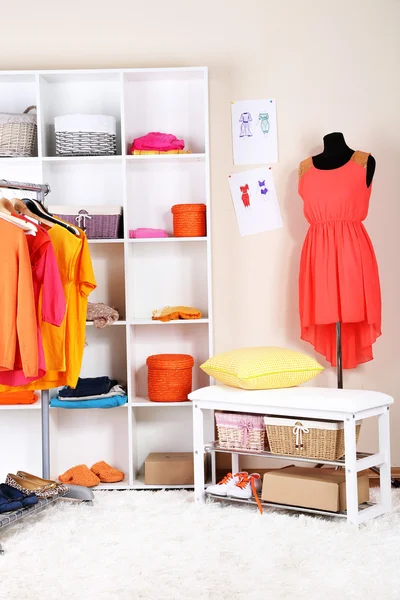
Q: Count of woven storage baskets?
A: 7